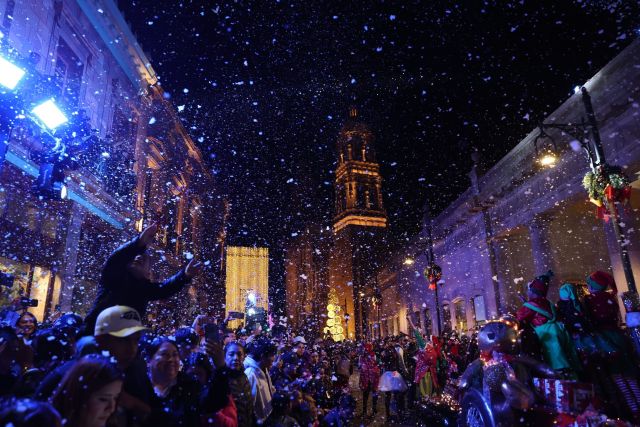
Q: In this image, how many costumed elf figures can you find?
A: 3